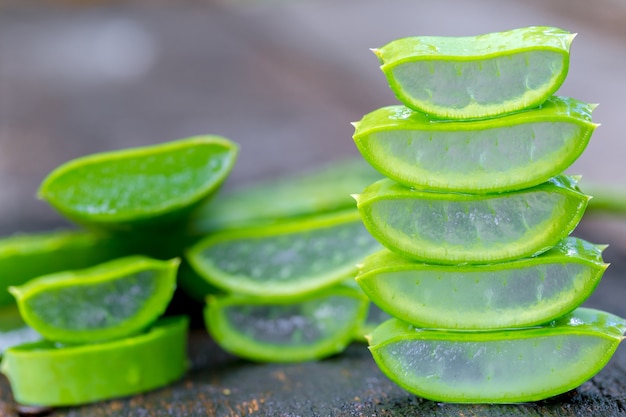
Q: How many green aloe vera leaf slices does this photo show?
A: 10